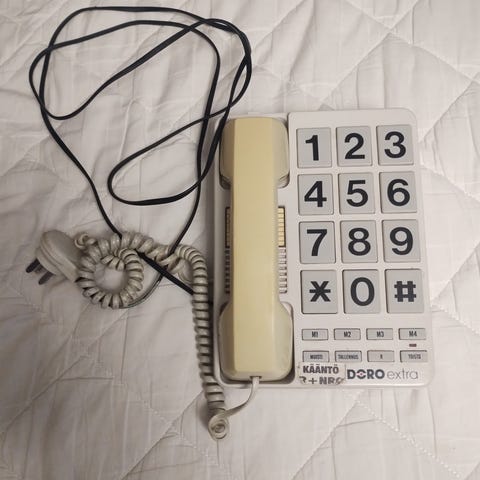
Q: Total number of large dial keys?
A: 12